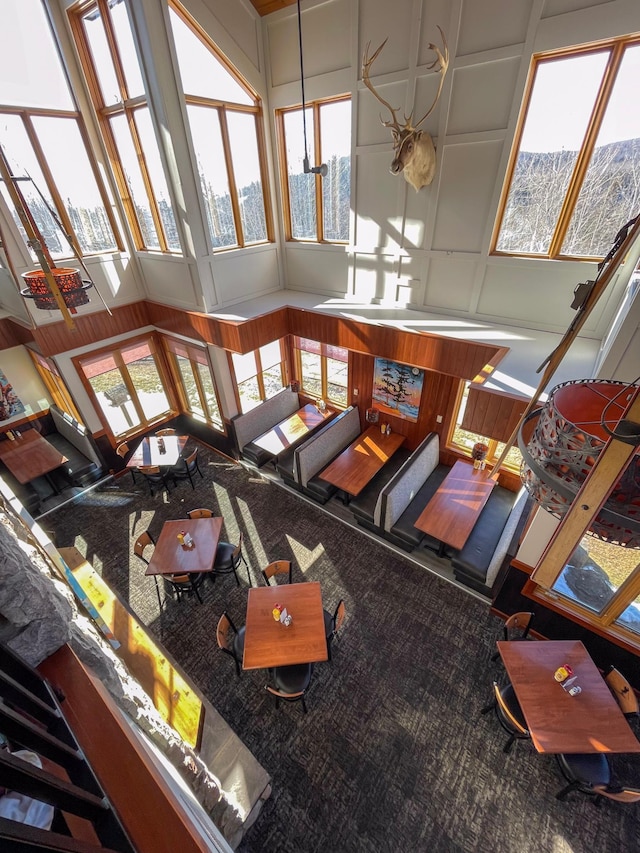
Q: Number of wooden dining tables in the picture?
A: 8